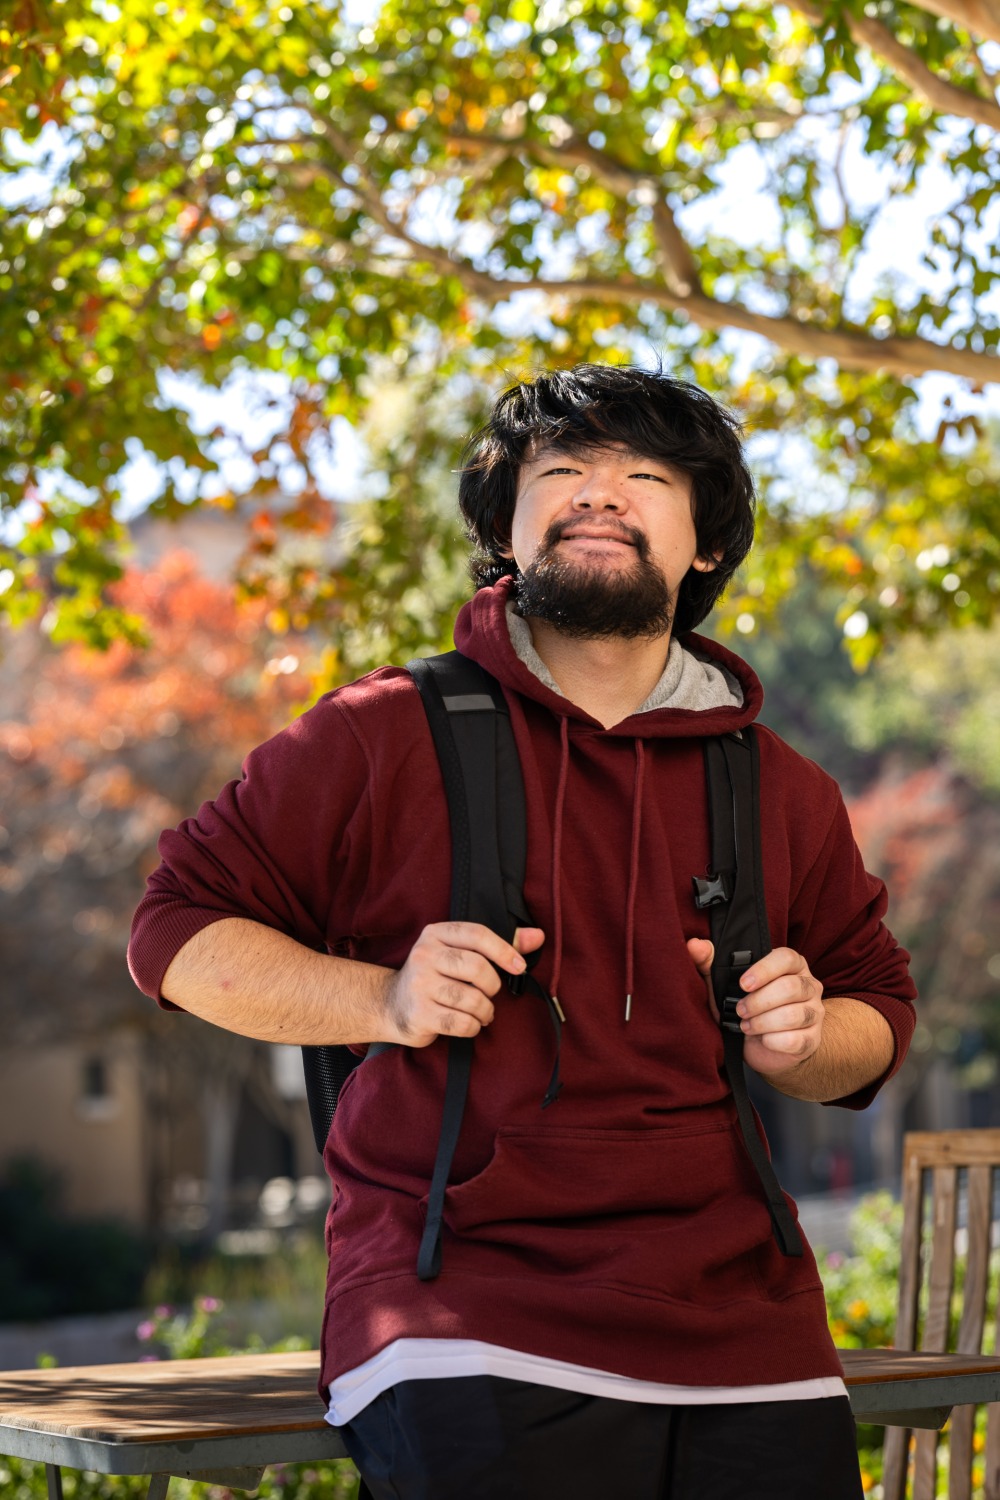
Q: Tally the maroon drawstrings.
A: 2